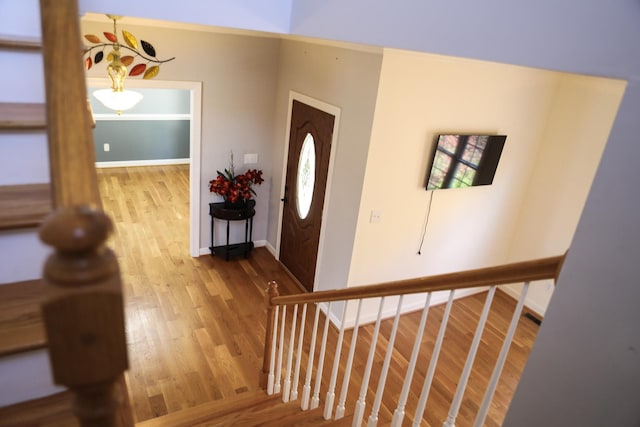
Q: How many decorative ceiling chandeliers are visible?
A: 1